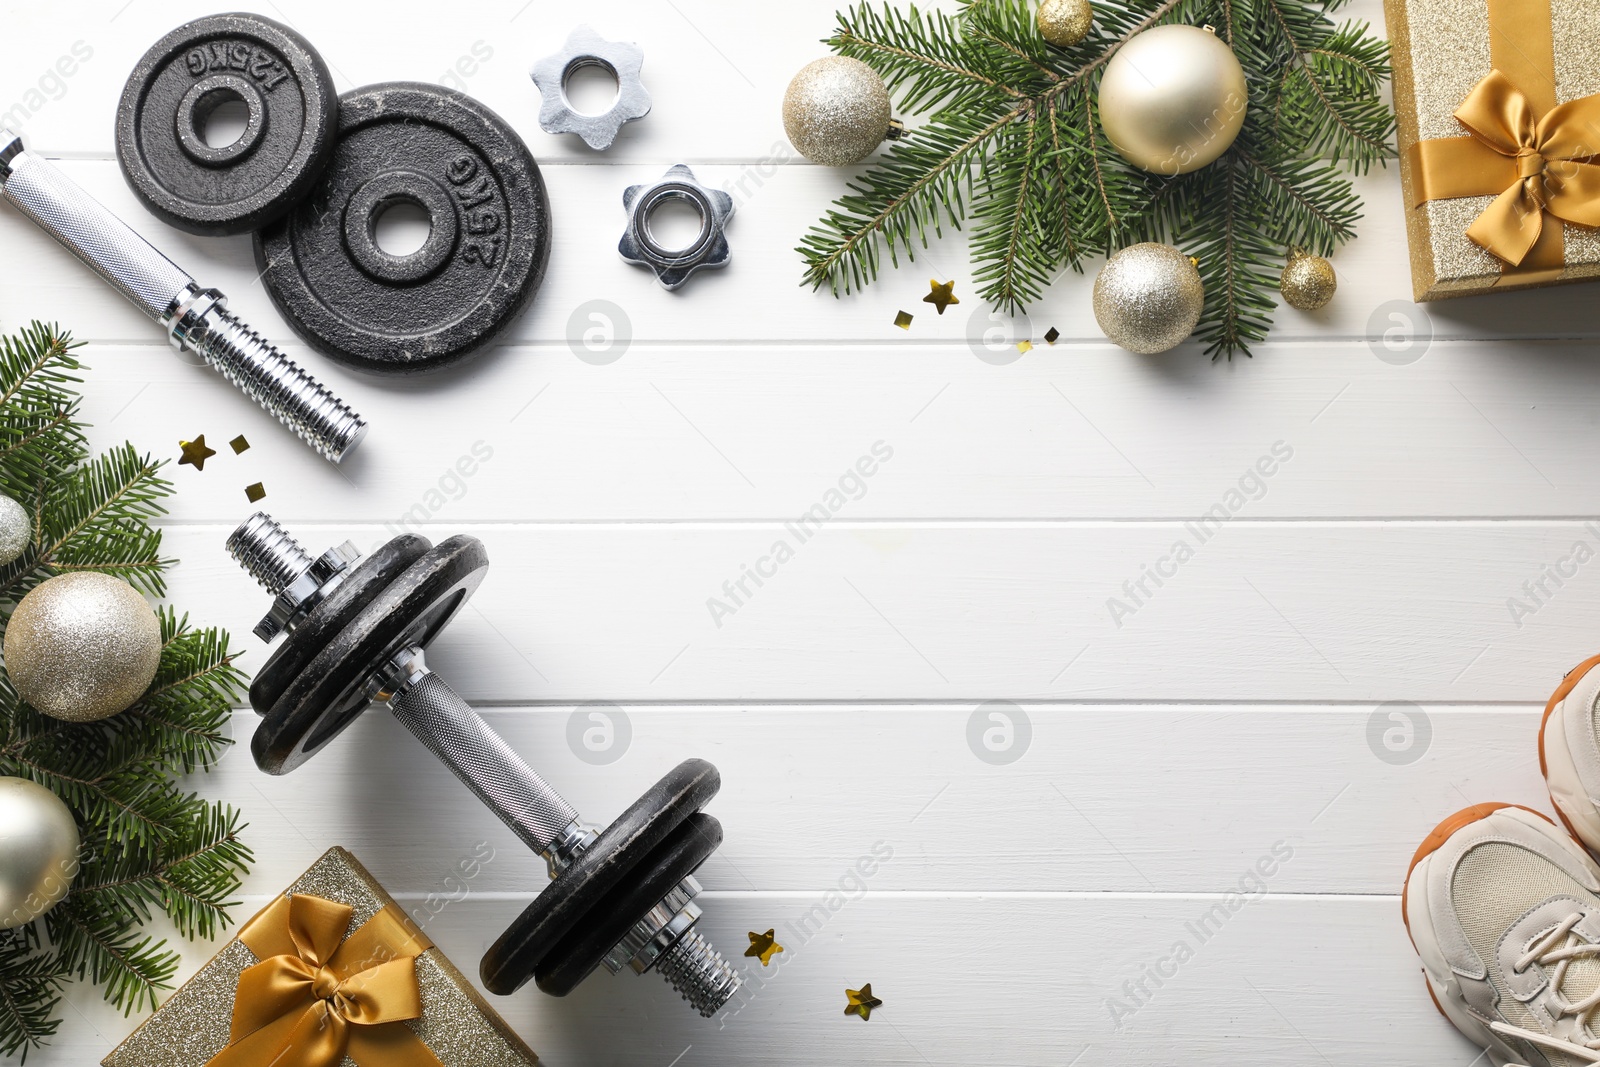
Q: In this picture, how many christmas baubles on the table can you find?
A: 8